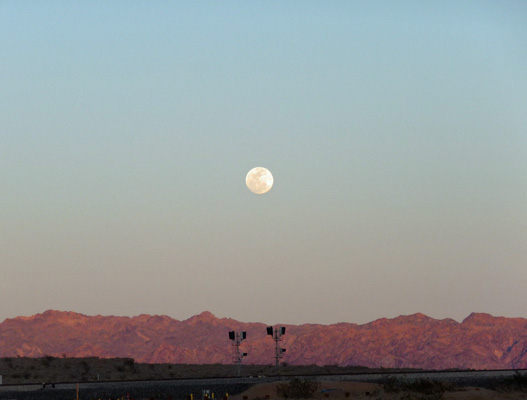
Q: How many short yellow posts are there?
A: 4